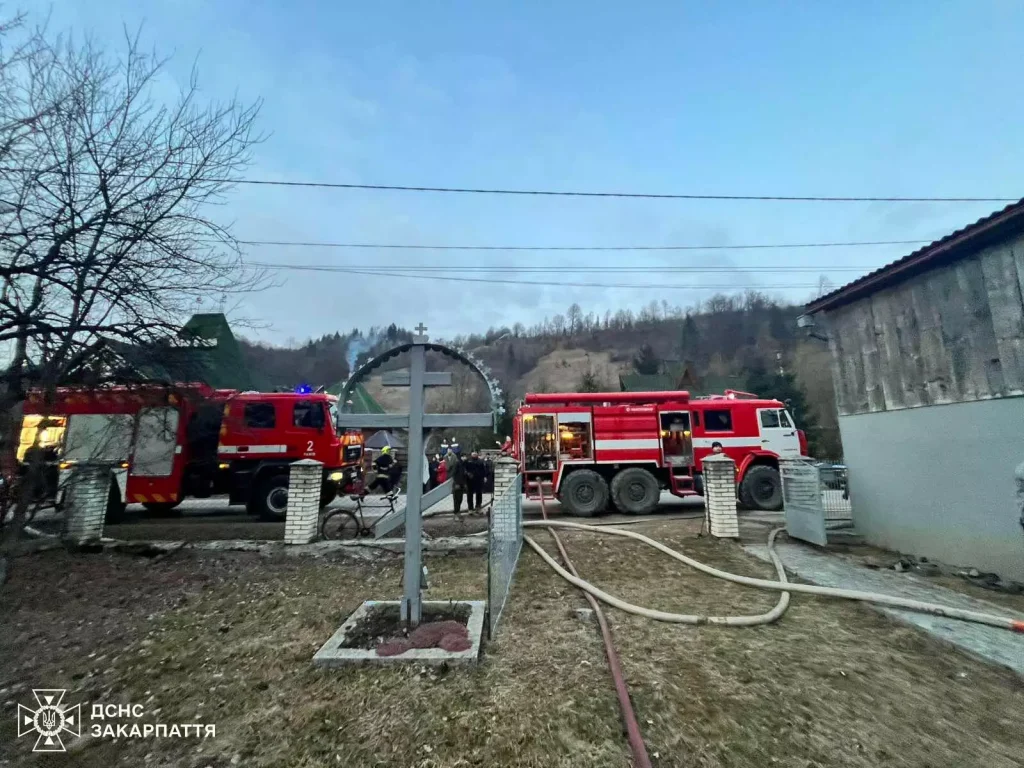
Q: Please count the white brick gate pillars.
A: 5